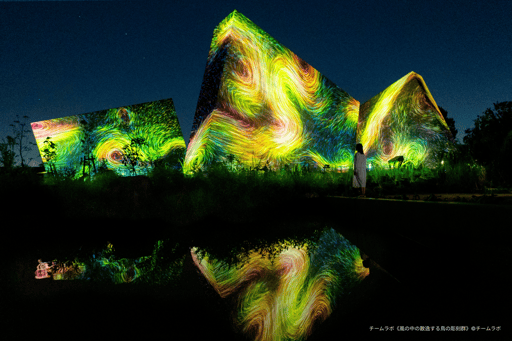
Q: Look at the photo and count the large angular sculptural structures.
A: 3